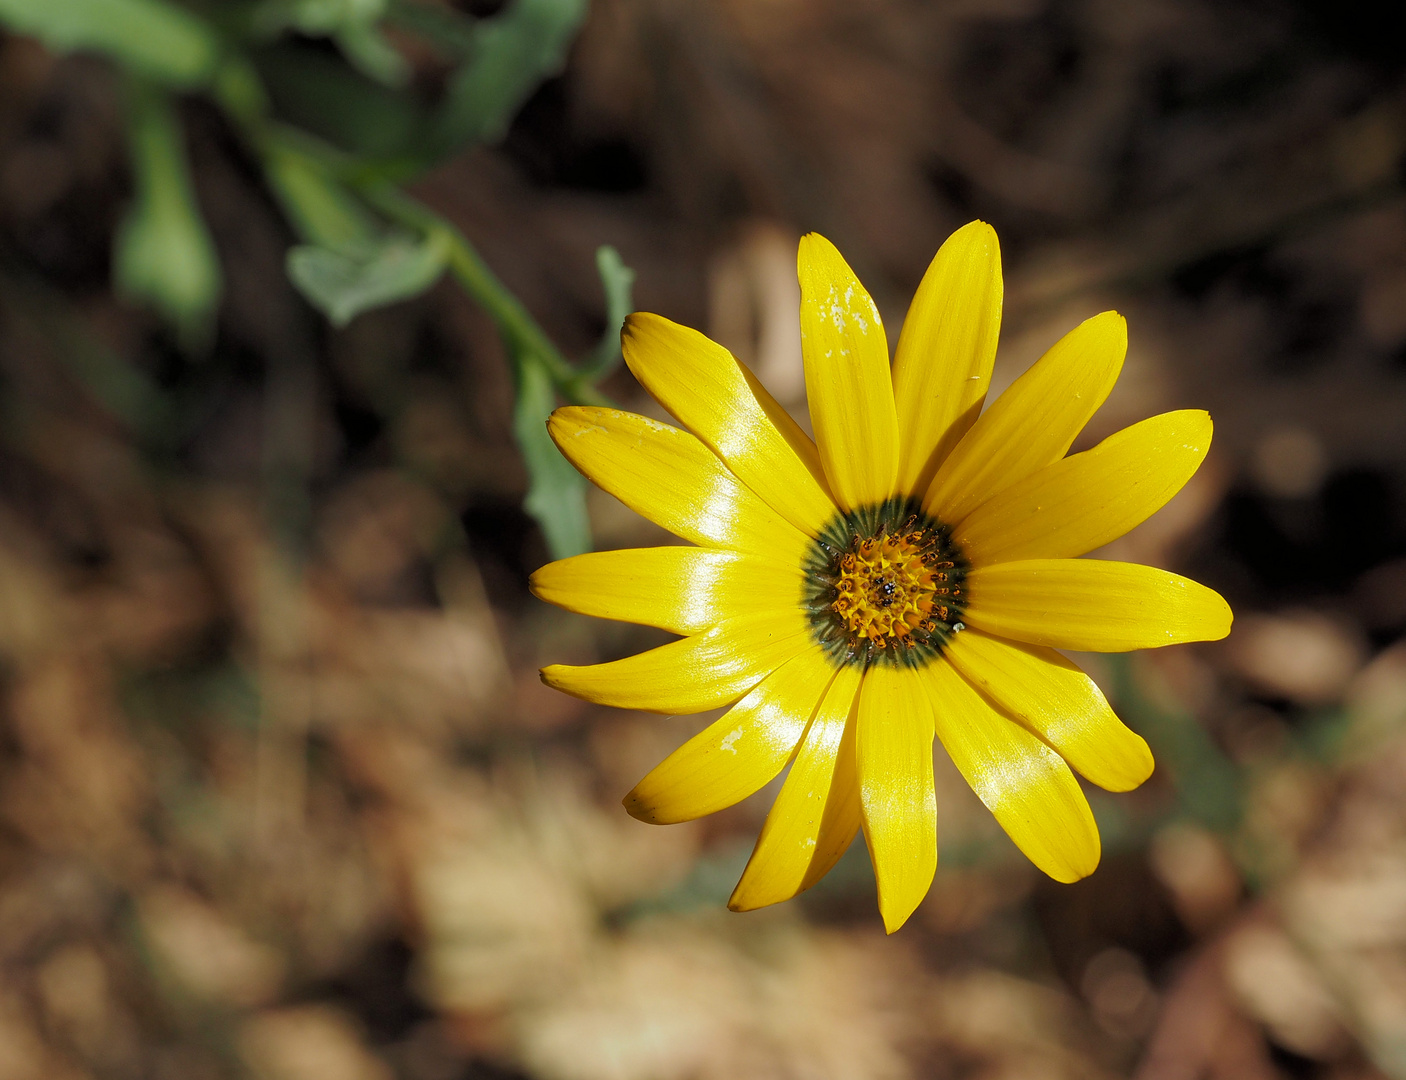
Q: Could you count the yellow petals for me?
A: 14